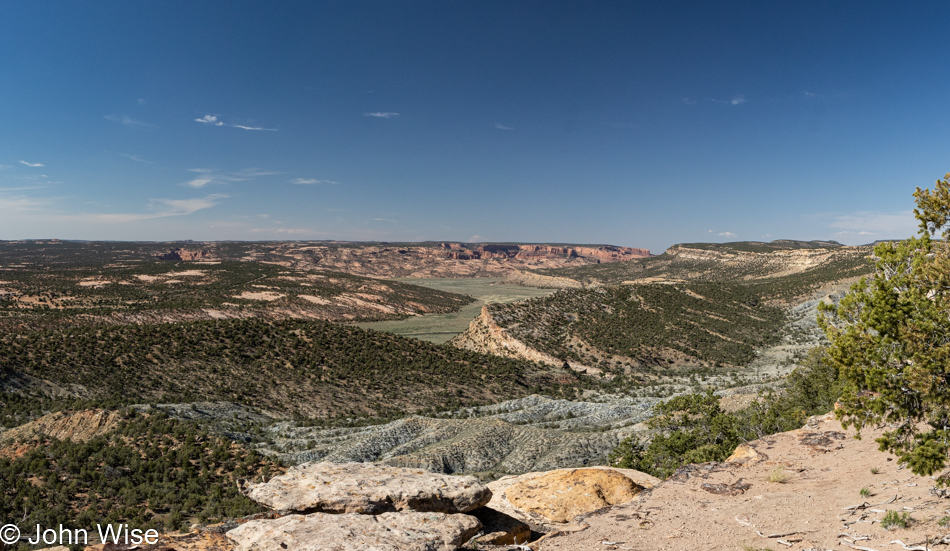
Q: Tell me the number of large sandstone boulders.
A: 3